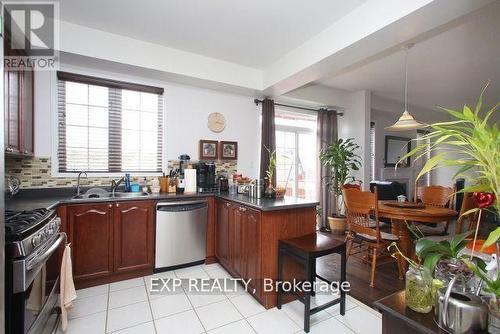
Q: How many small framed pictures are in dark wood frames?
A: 2